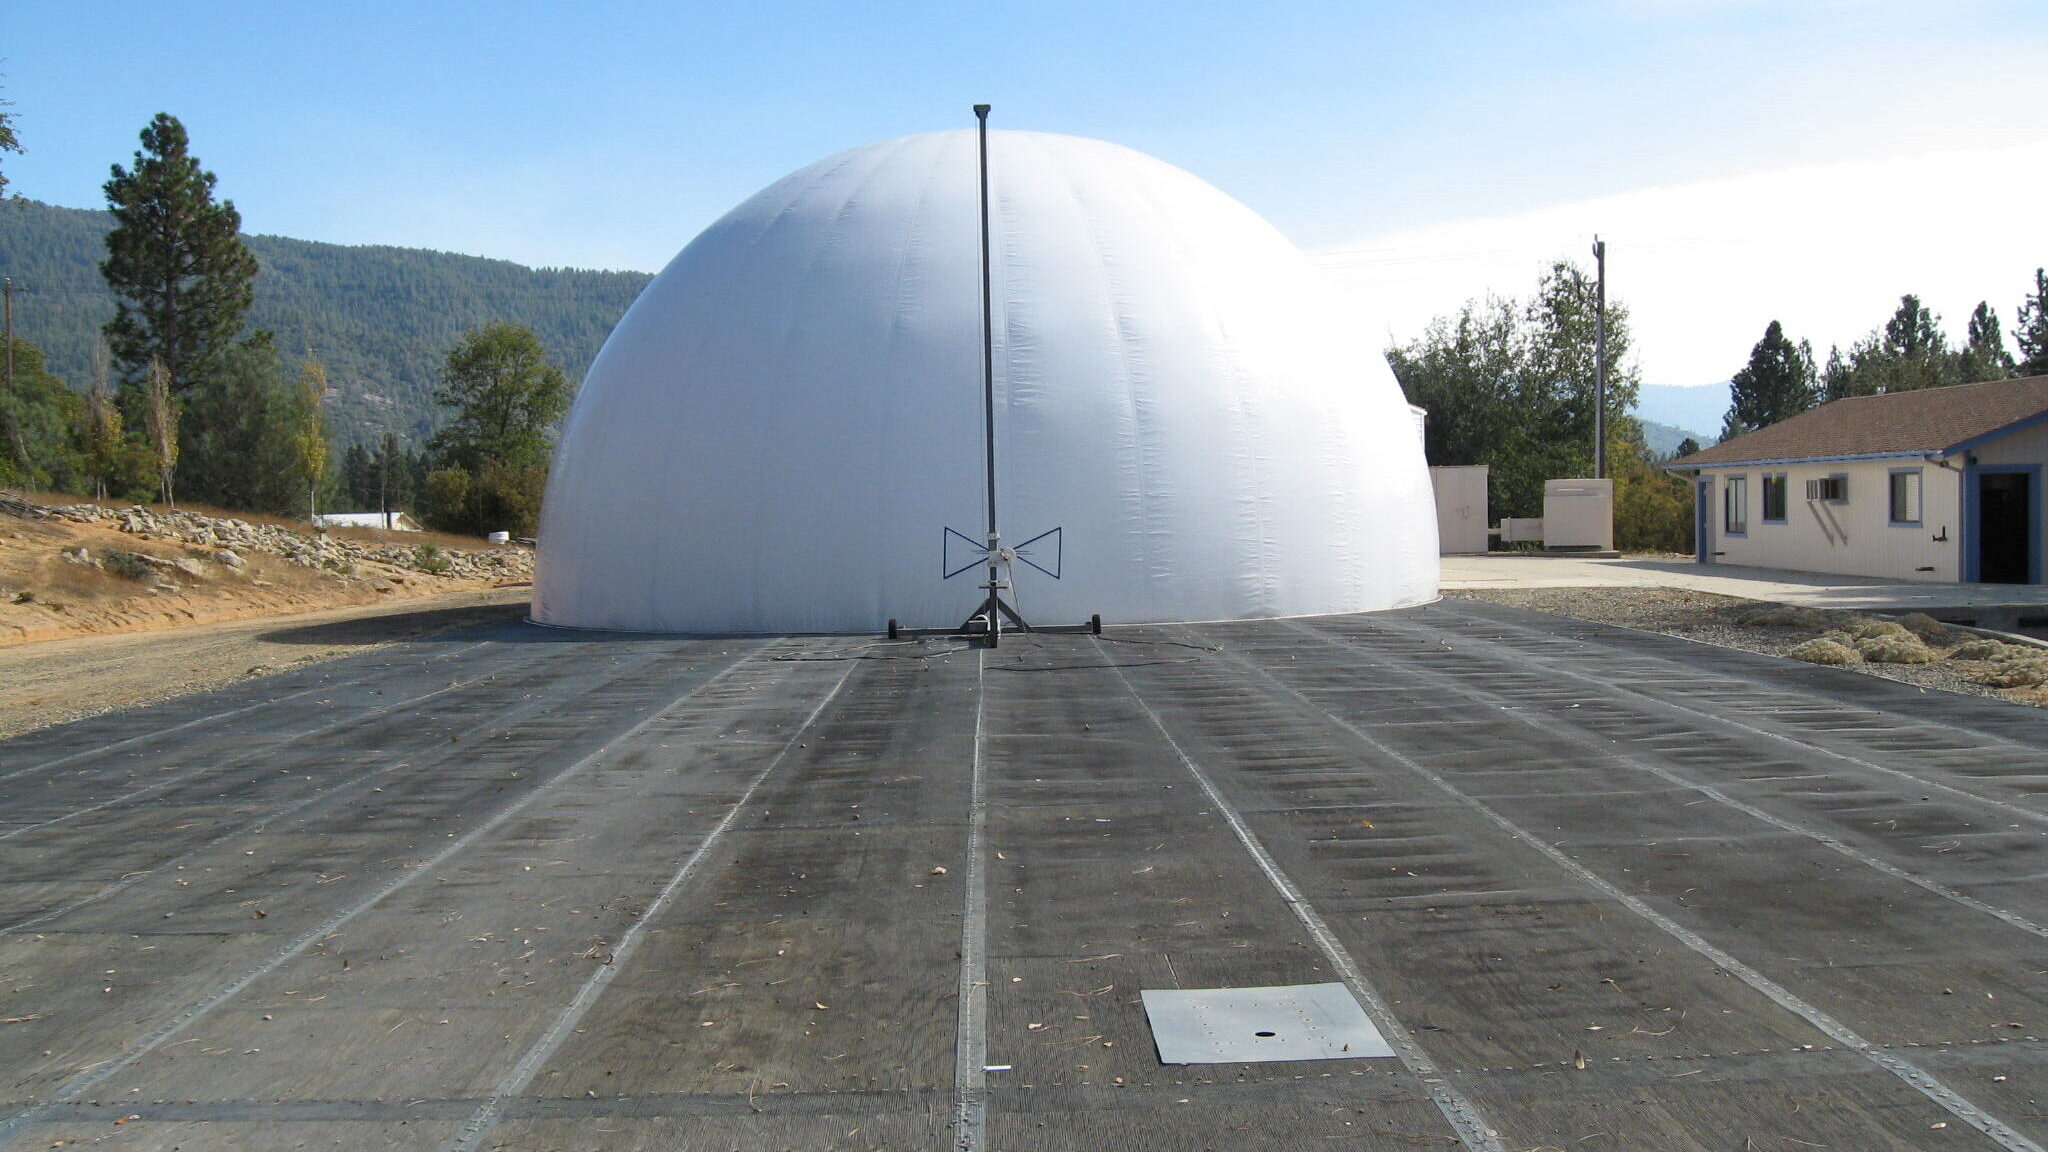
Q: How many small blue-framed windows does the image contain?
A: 3